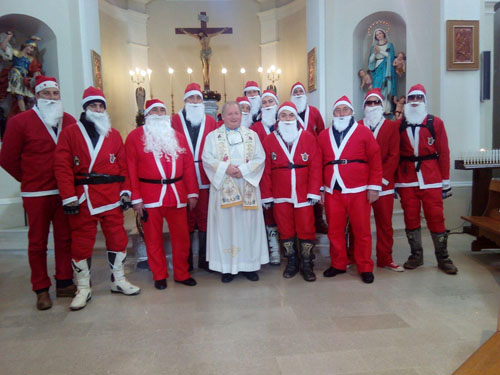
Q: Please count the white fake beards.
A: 12